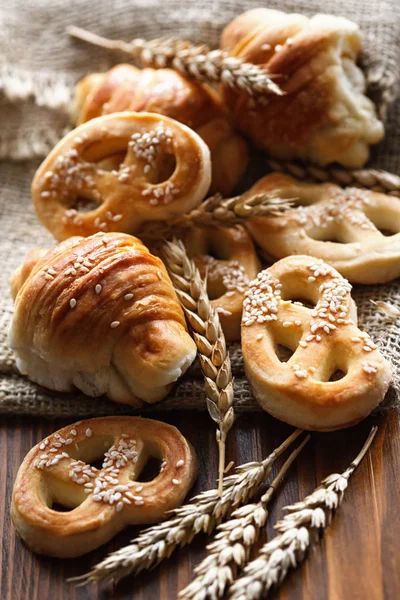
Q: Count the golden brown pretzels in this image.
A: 5